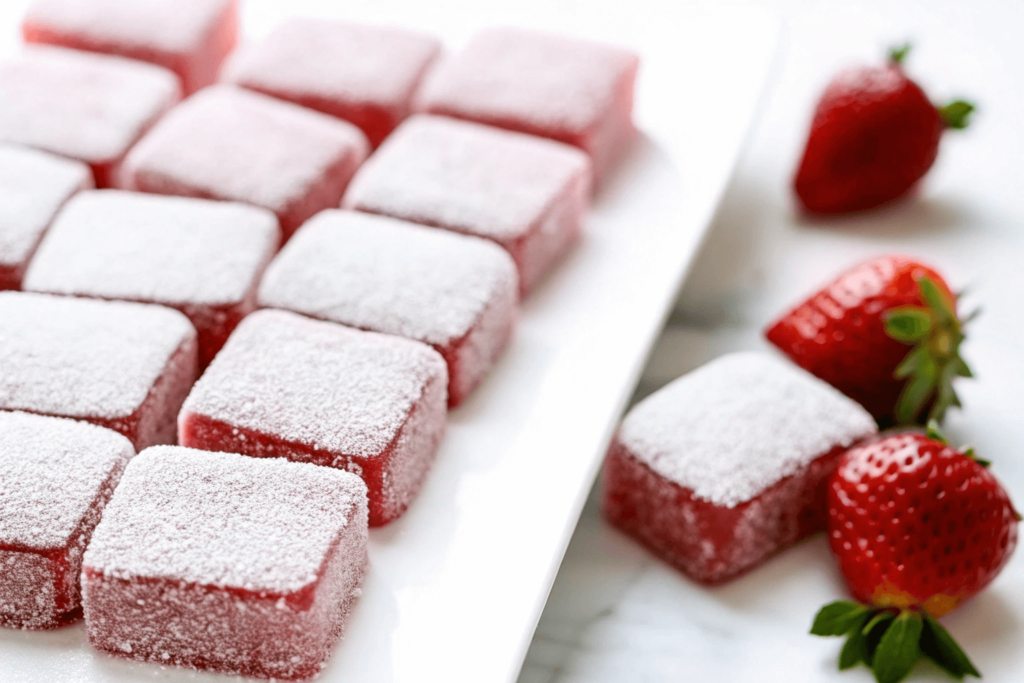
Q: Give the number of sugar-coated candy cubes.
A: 14